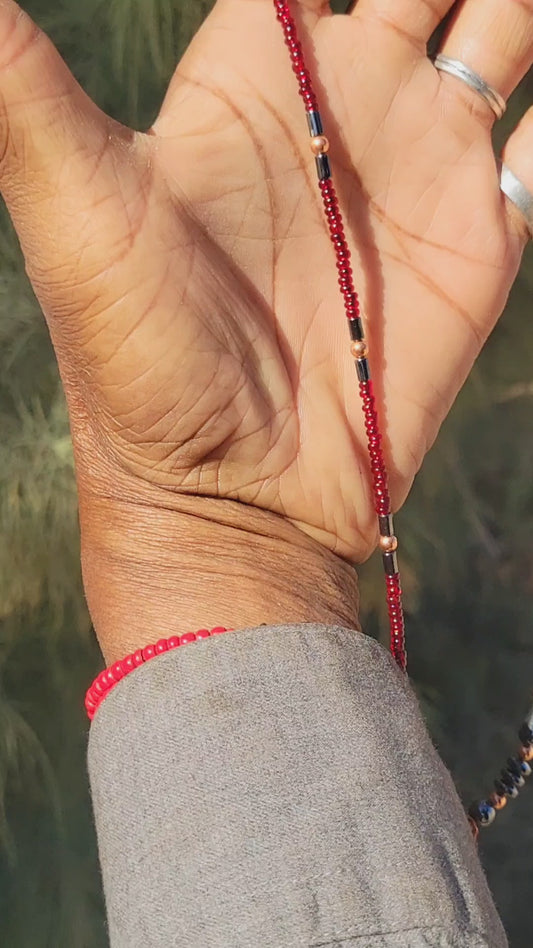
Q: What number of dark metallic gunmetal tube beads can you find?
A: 6